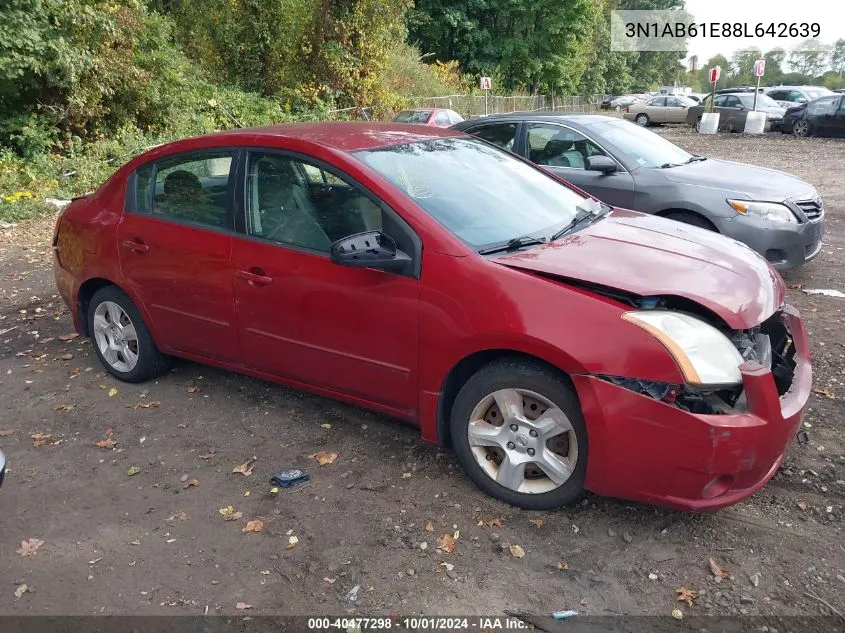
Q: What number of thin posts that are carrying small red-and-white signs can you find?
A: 3